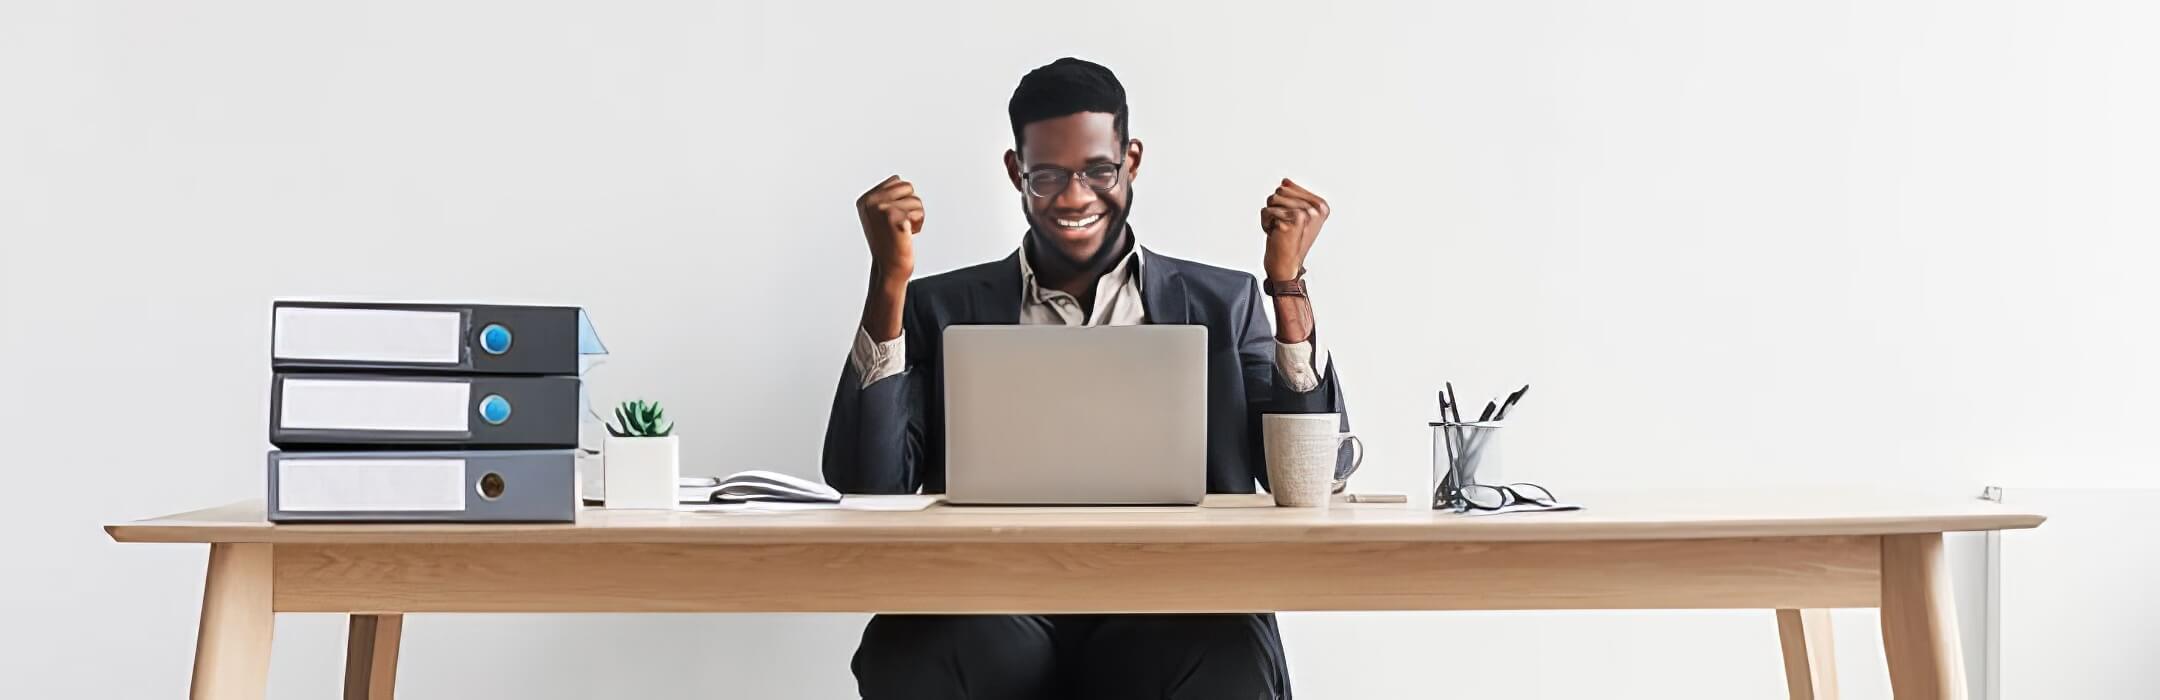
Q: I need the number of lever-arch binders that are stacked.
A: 3